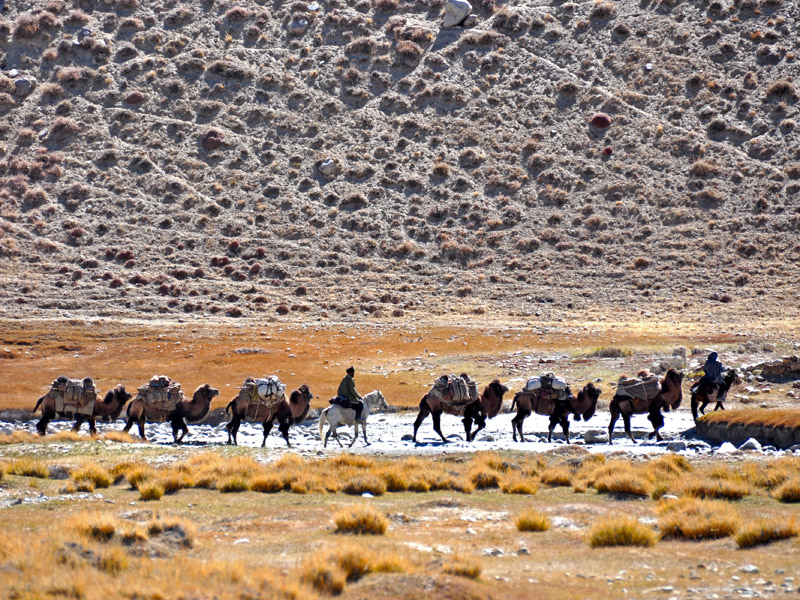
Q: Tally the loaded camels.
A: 6